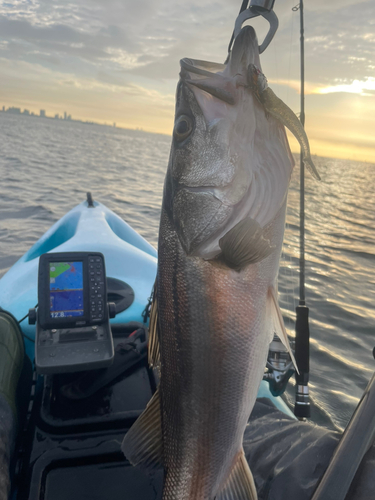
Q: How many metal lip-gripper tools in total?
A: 1